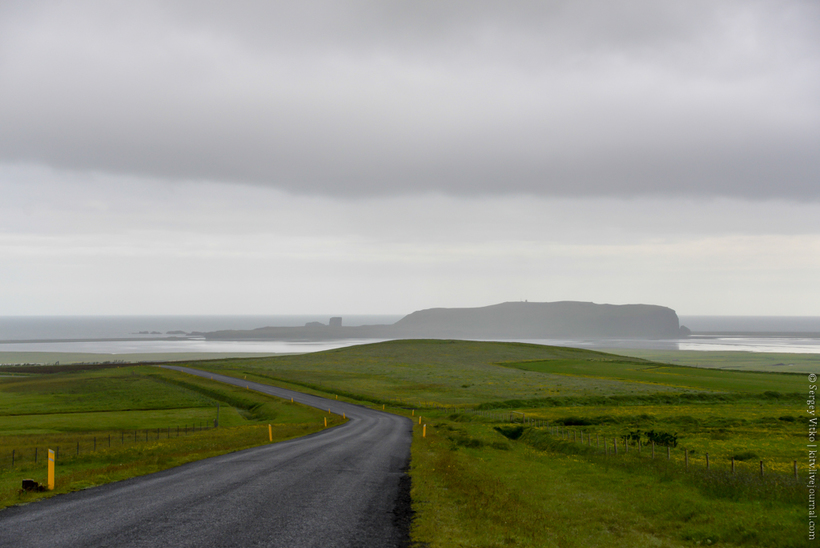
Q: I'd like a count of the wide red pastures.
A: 0